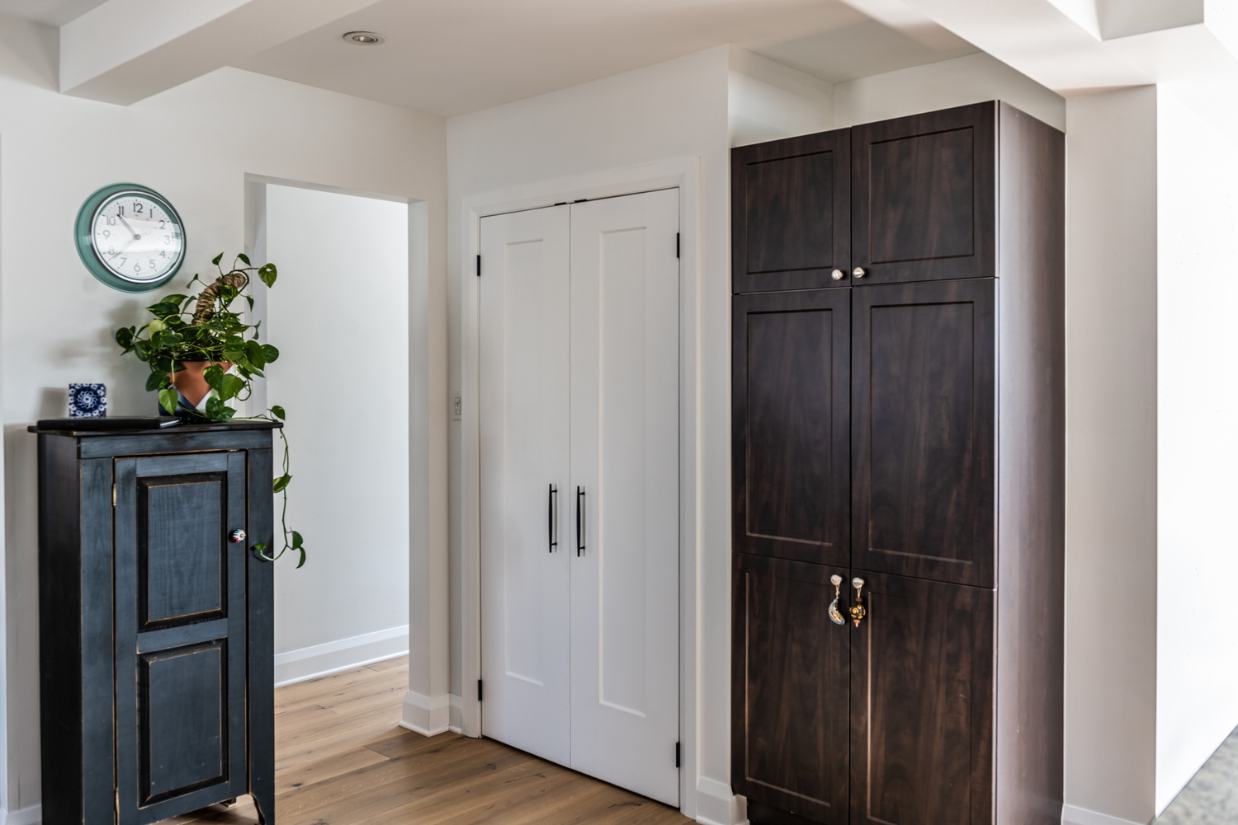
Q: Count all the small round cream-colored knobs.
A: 4